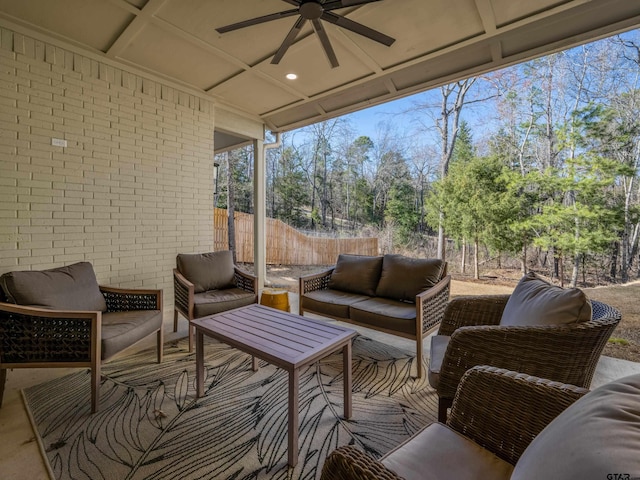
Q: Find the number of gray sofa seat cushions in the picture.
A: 2